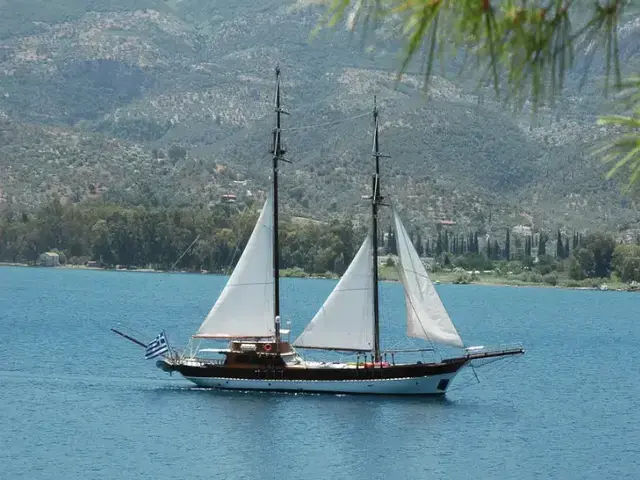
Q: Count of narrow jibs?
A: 1